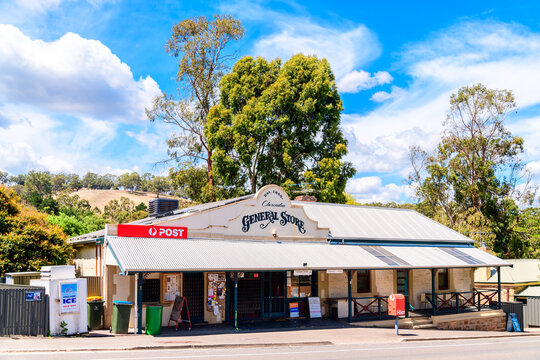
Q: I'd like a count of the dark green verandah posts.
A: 6